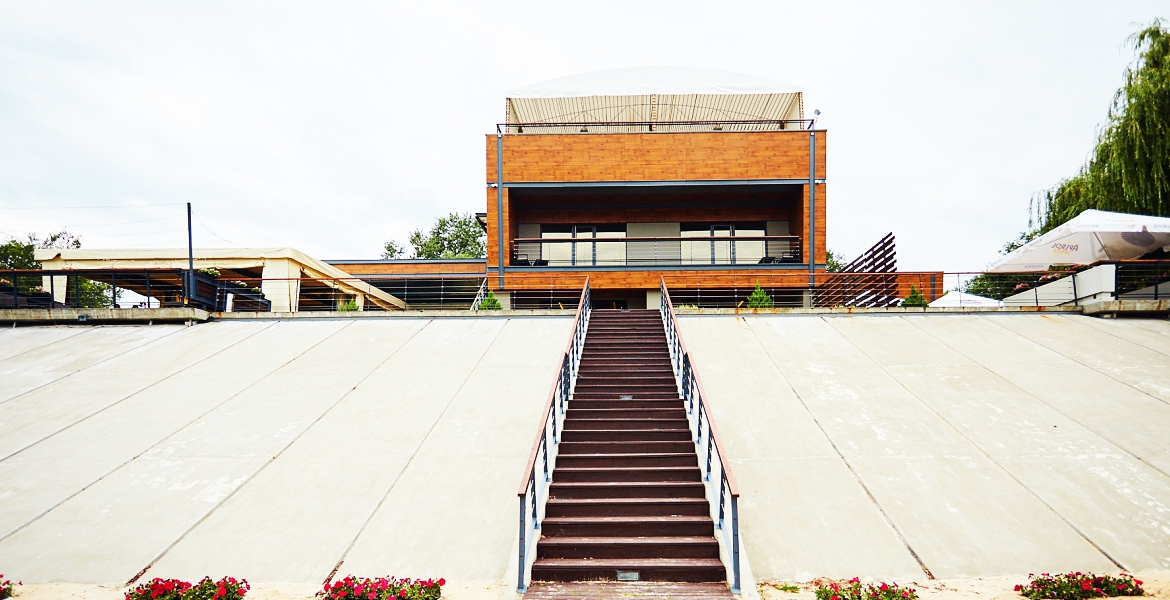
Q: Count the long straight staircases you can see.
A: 1